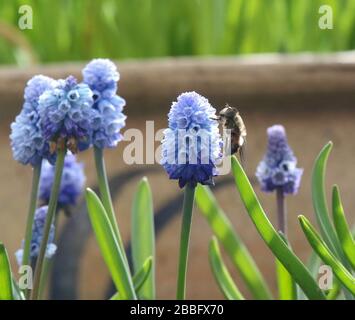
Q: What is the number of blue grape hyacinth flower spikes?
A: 7